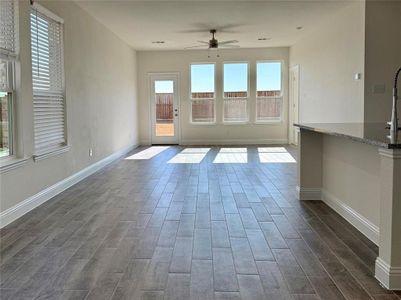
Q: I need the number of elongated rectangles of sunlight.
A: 4